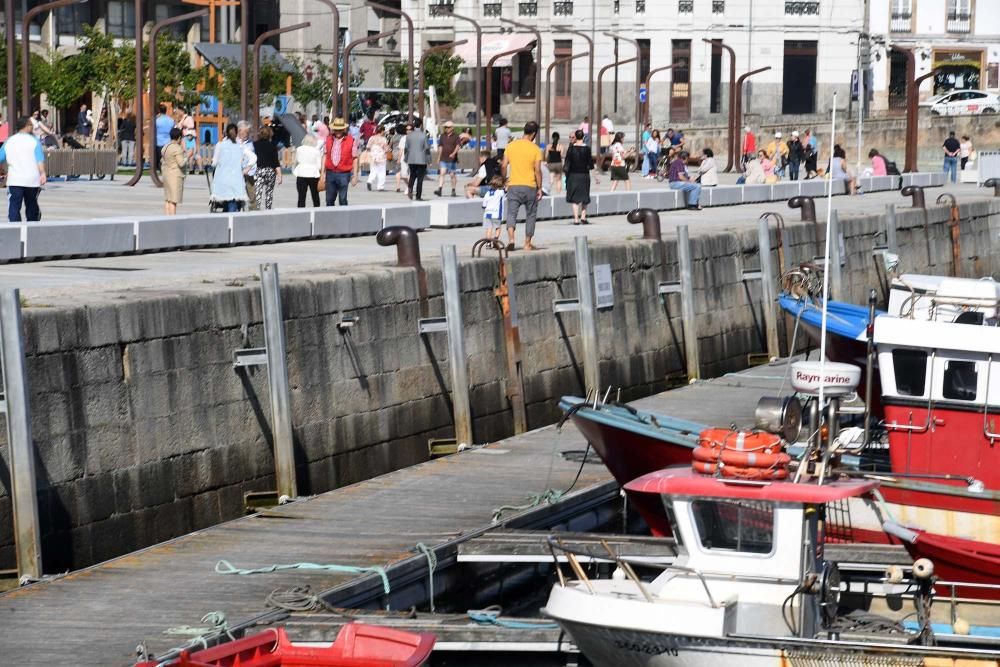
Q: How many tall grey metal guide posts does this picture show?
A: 8